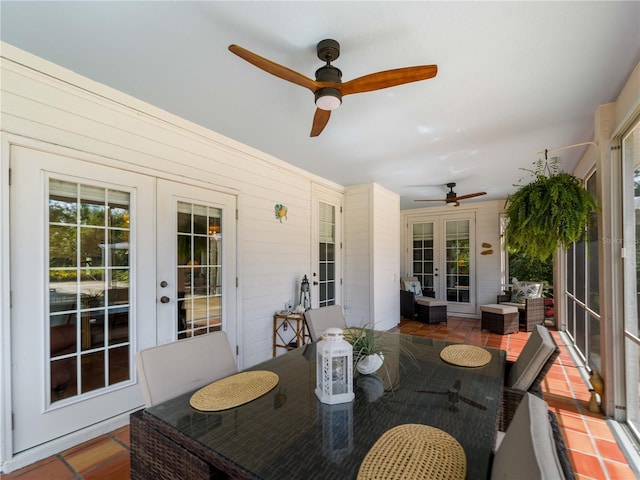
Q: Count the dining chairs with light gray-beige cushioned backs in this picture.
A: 4